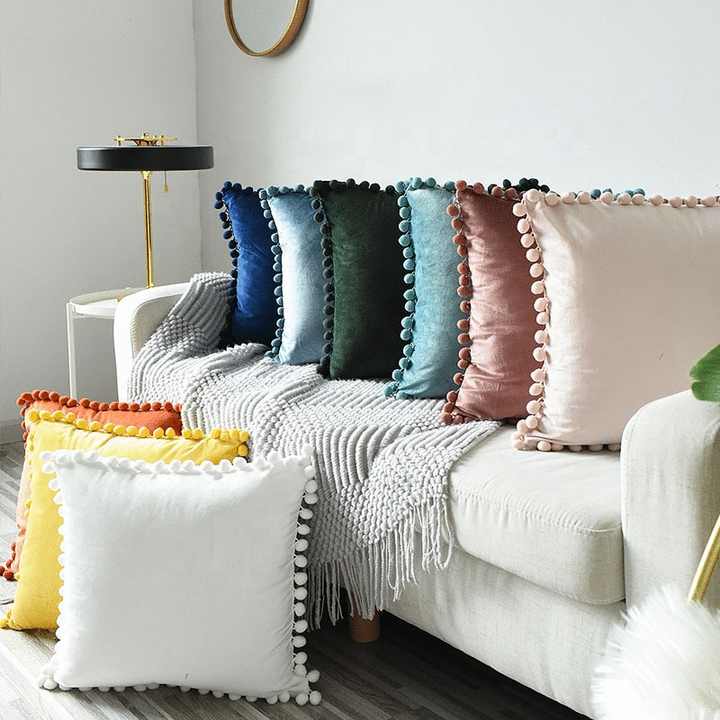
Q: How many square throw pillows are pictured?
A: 9